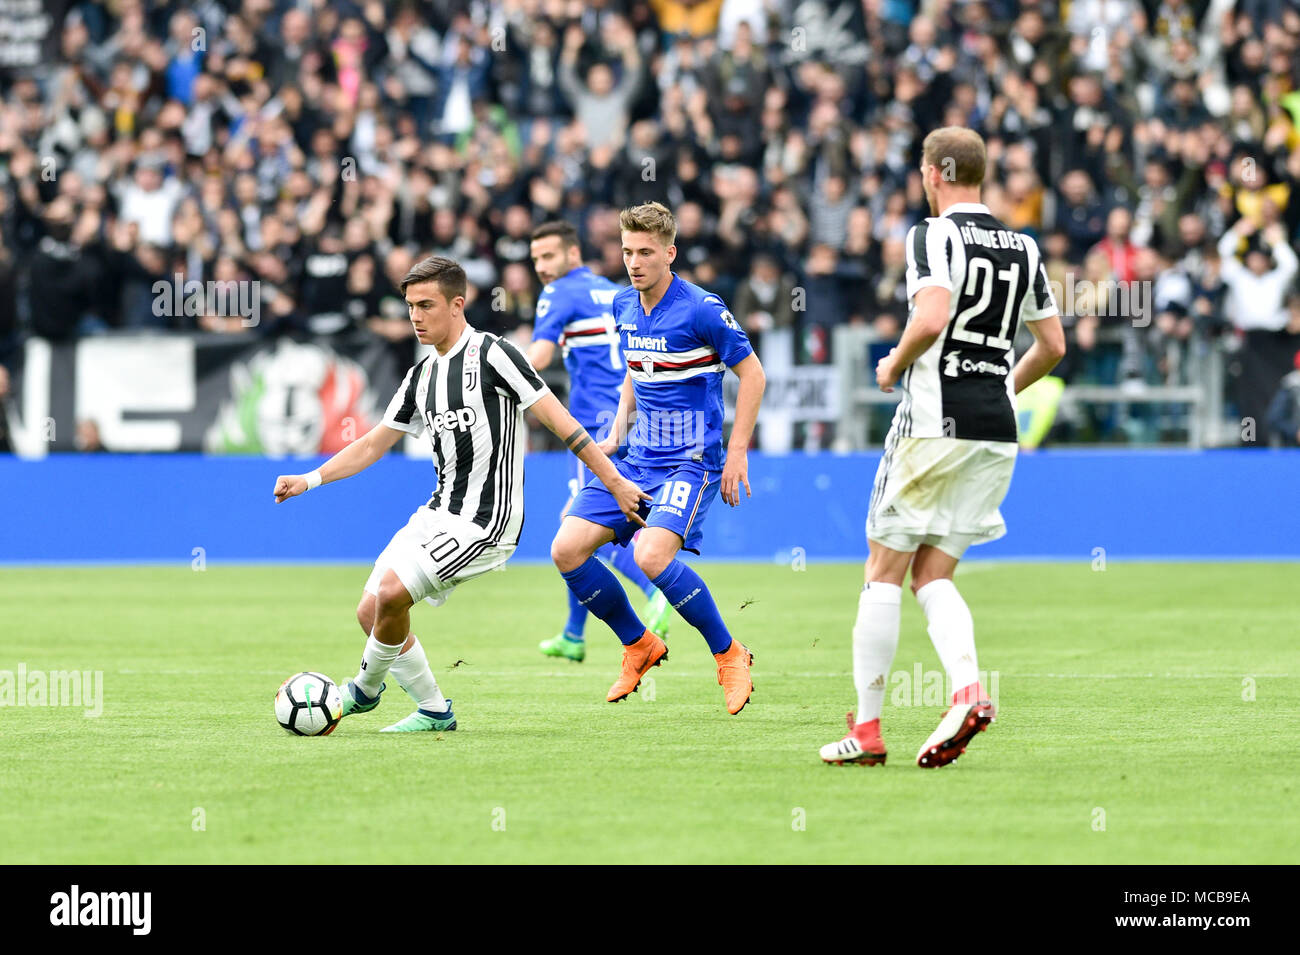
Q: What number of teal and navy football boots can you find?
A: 2